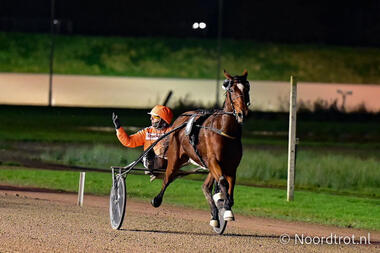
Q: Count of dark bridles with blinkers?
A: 1